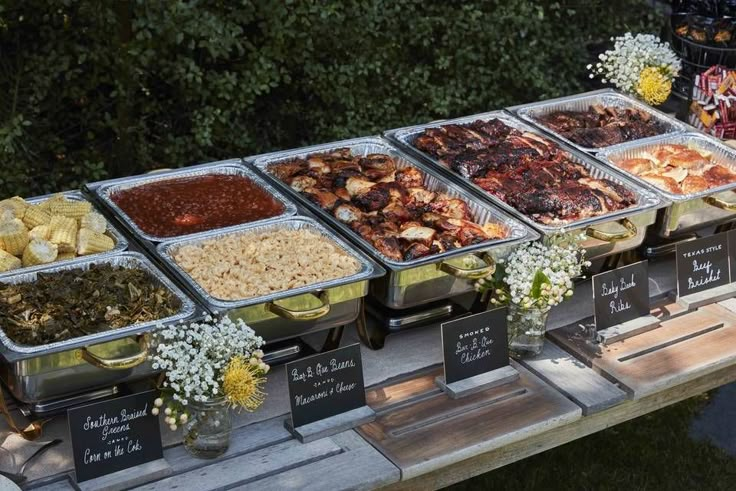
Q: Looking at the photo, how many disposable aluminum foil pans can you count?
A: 8